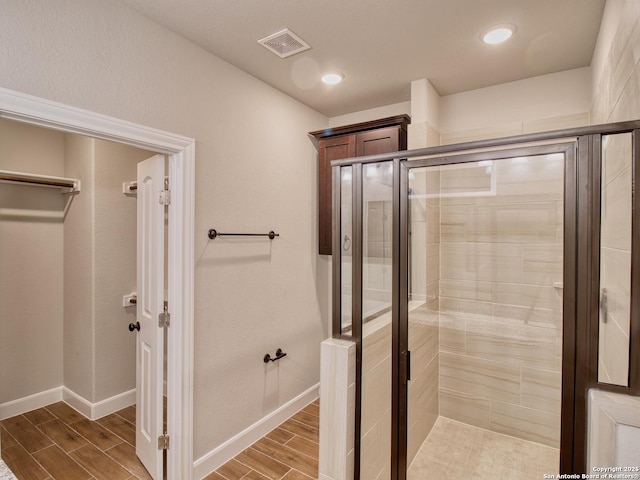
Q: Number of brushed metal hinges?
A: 3